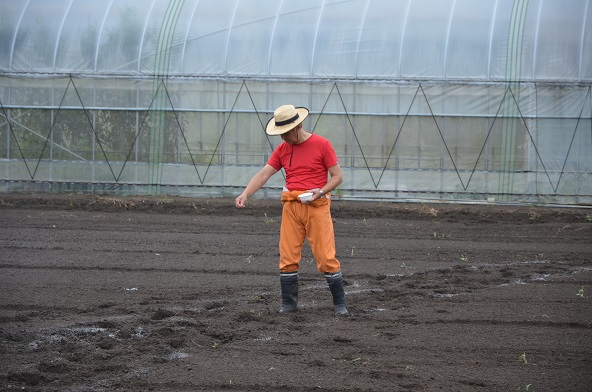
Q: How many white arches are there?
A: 14